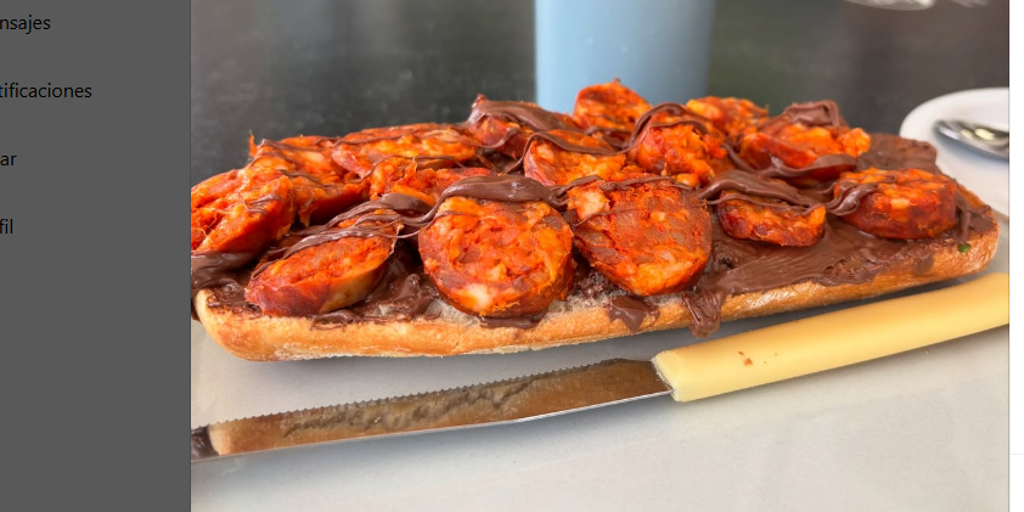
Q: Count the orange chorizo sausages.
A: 15